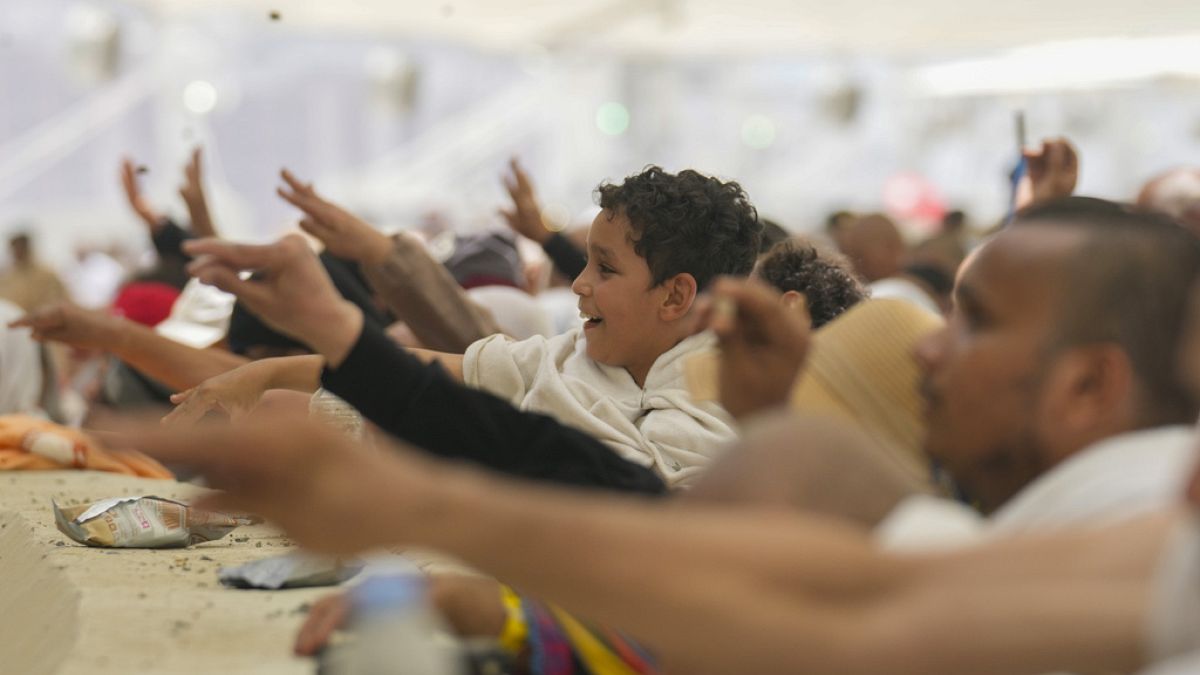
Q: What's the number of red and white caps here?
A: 2